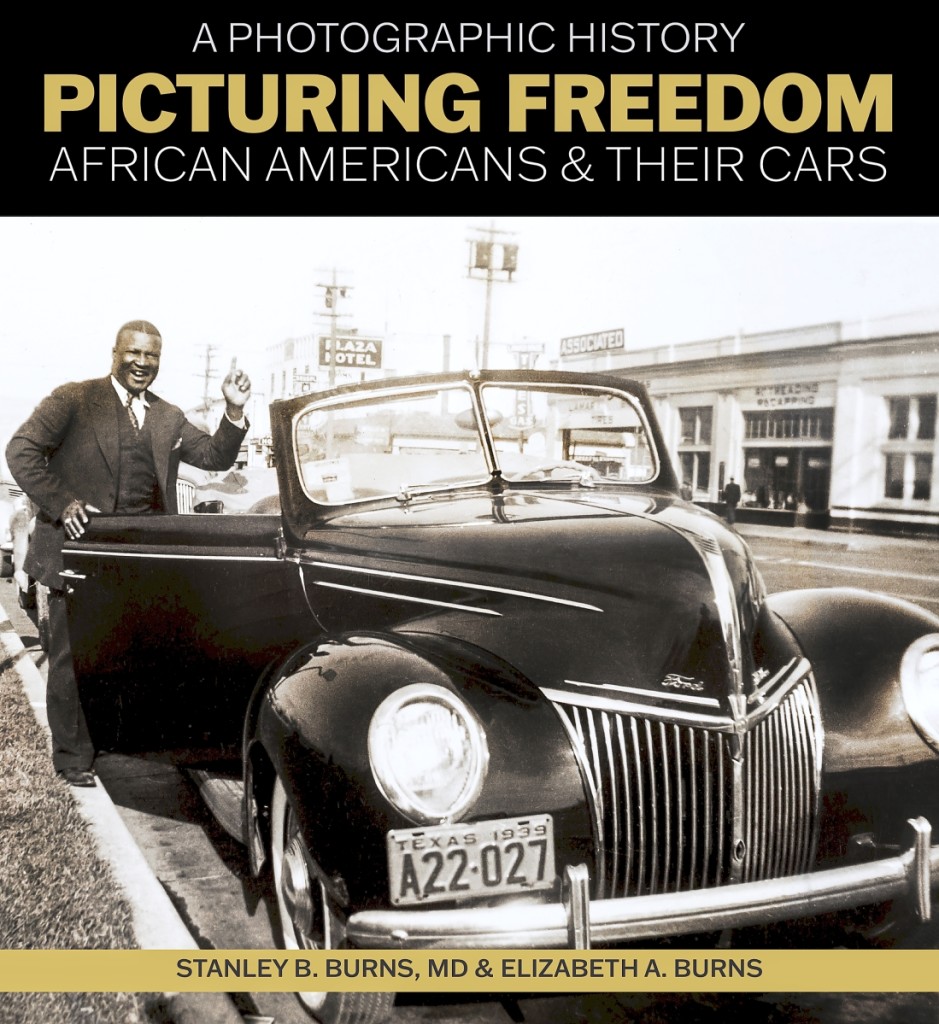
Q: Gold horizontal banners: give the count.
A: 1